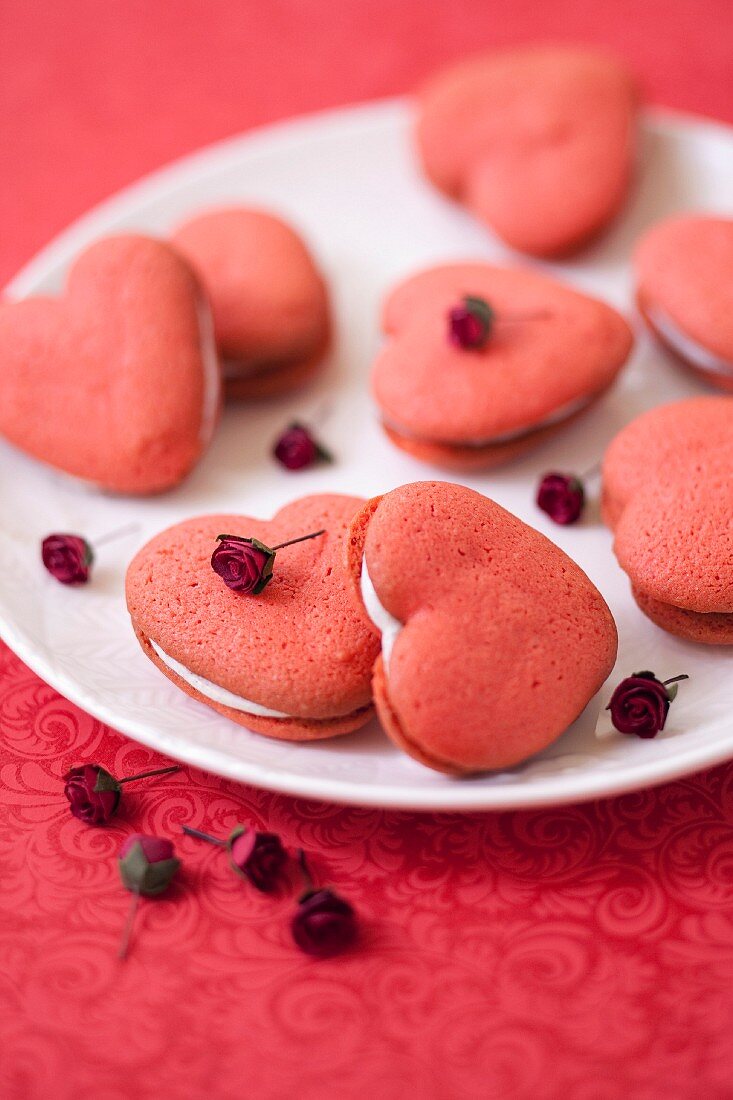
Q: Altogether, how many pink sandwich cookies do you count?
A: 8